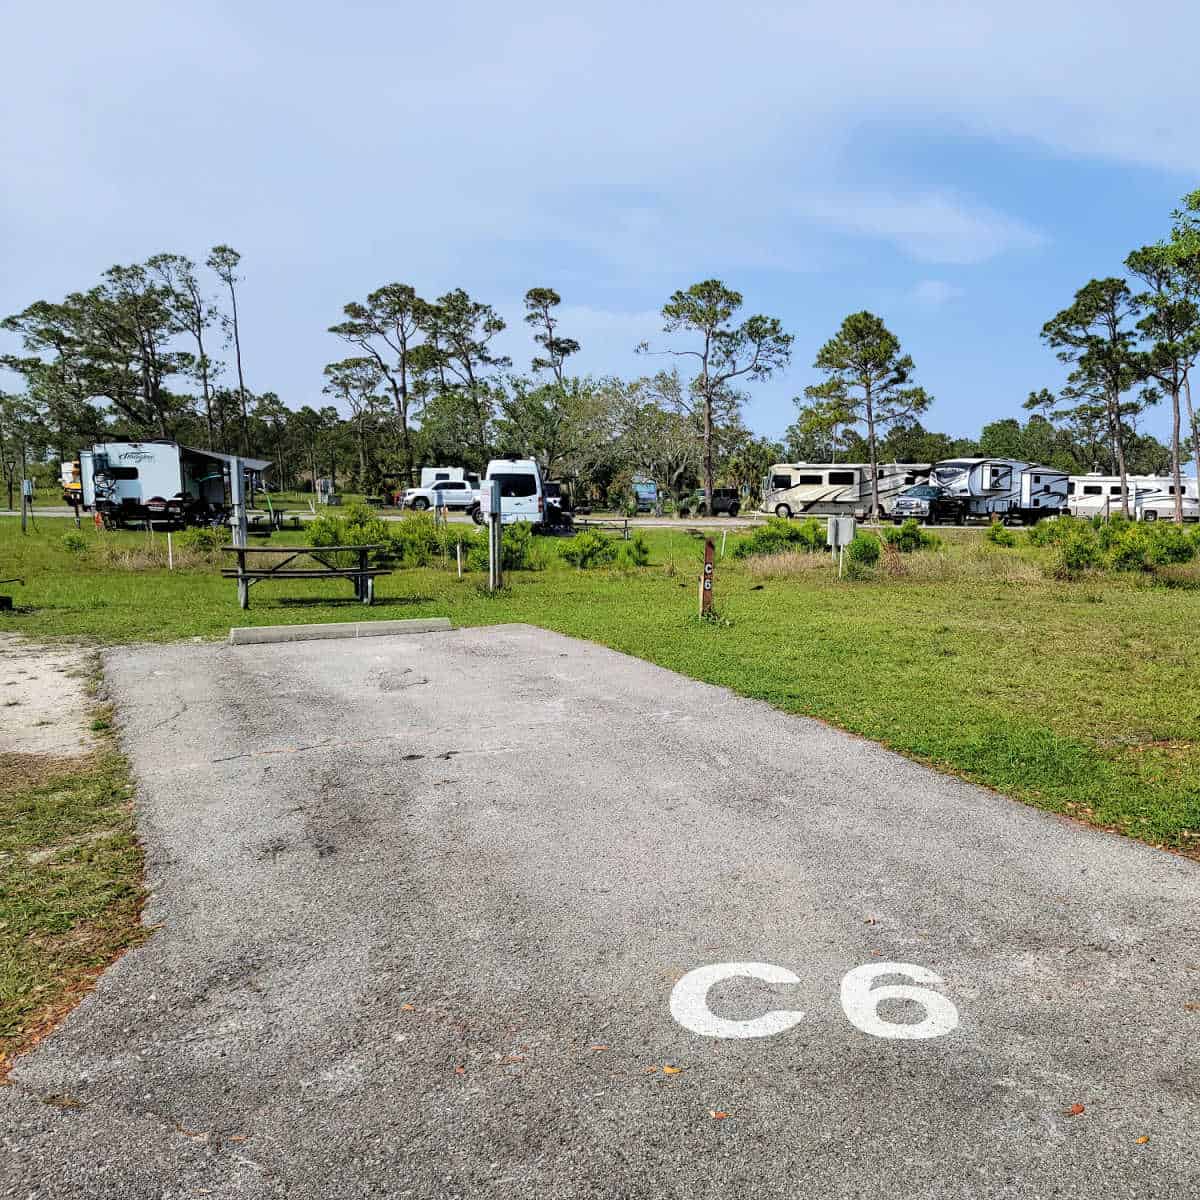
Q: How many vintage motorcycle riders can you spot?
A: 0